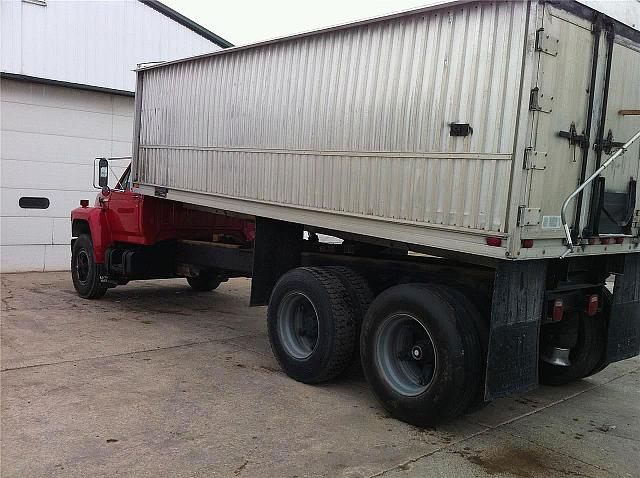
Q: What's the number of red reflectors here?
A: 7